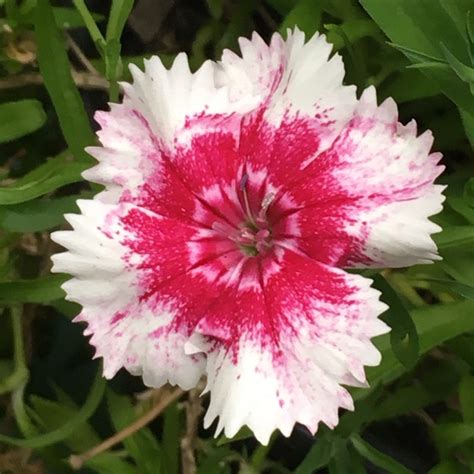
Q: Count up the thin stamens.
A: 2